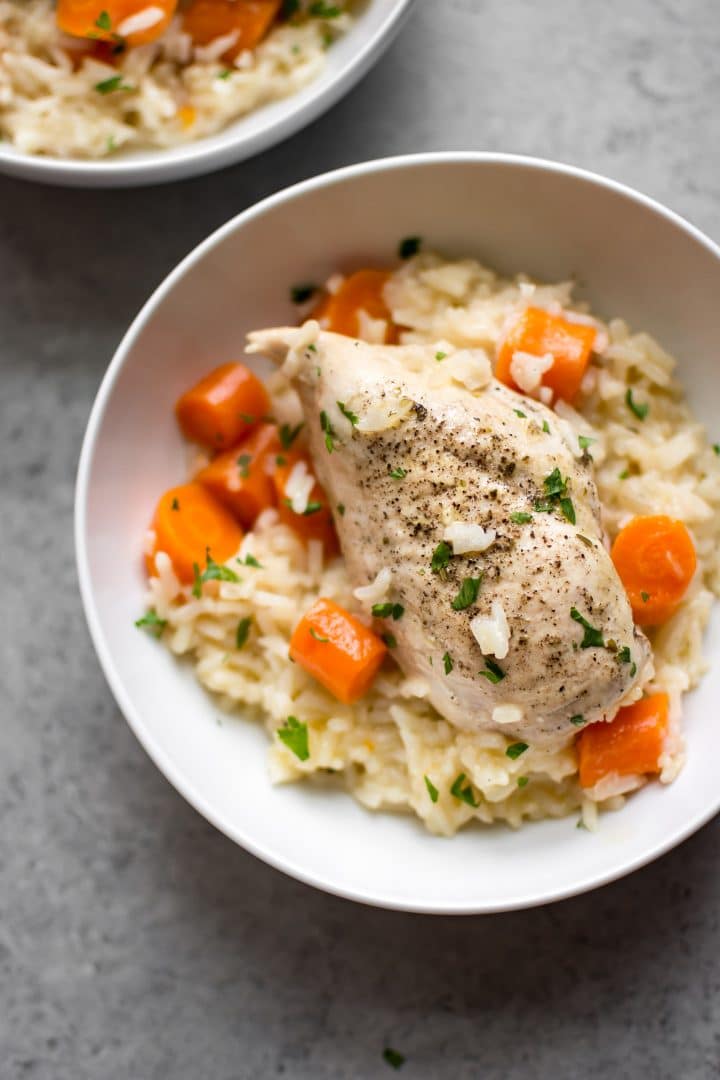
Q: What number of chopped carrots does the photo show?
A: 11